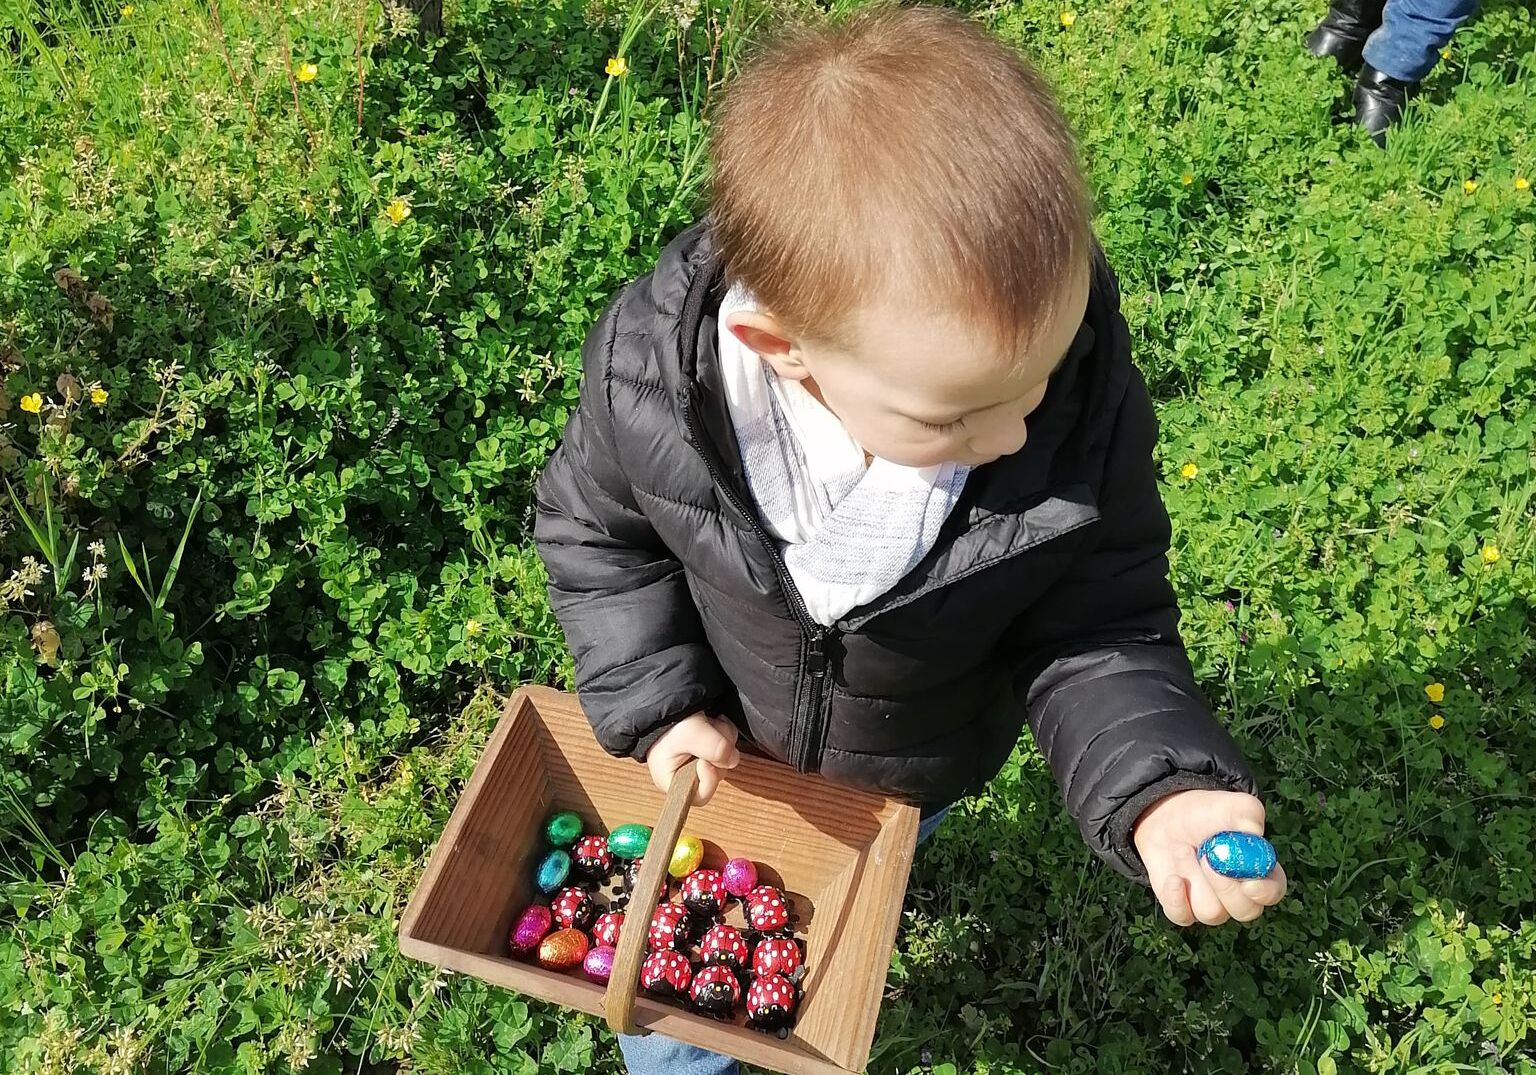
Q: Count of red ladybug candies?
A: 12